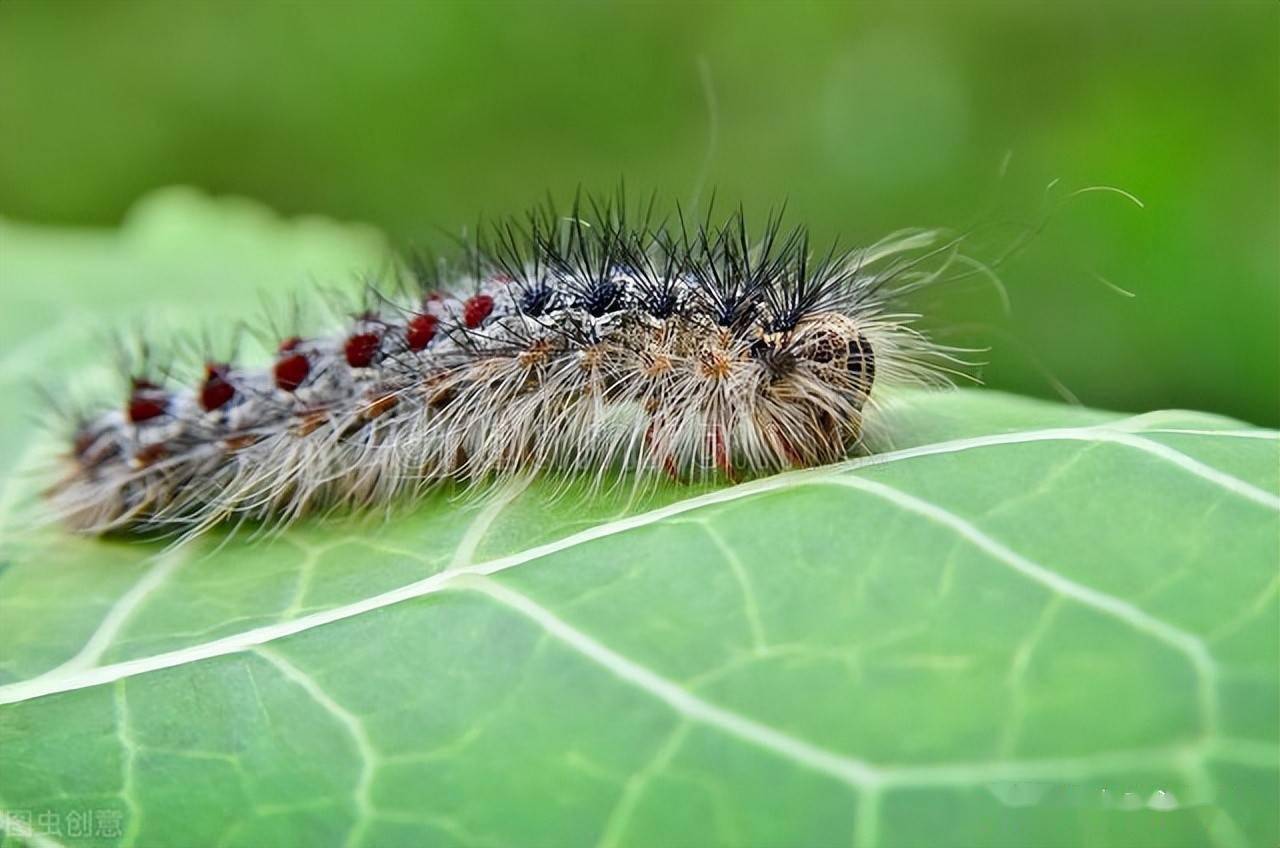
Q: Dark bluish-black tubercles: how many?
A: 5